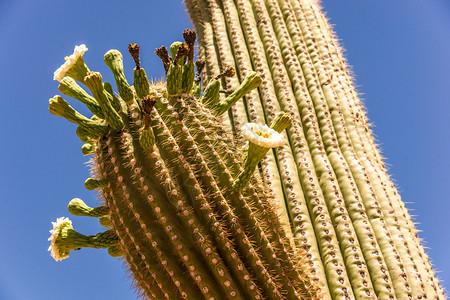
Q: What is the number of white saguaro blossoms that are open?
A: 3